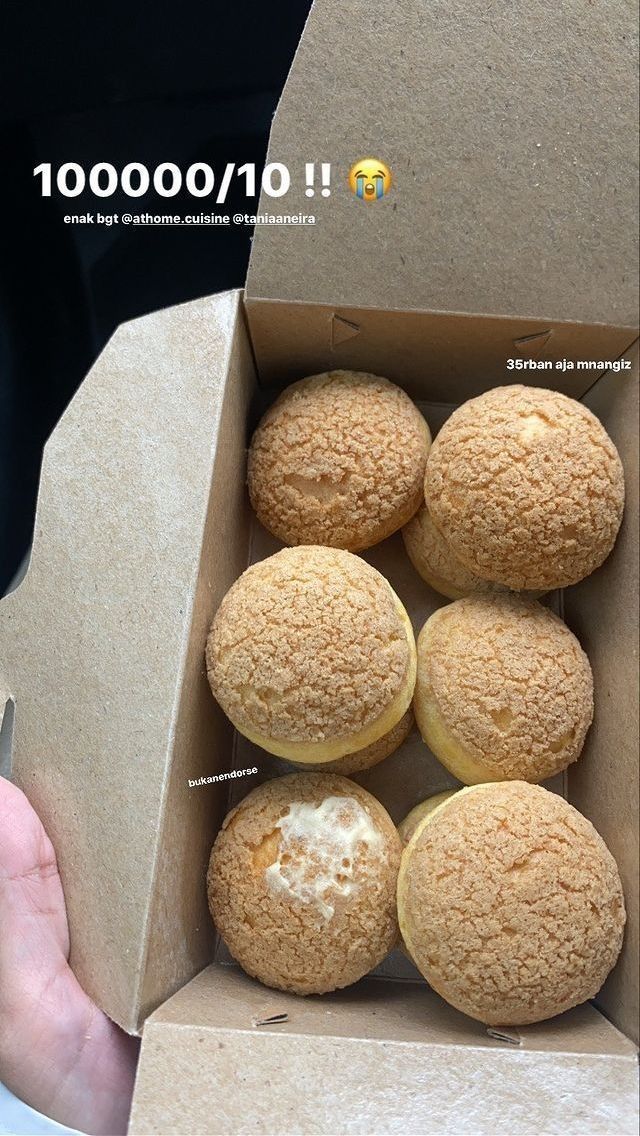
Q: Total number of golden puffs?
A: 9